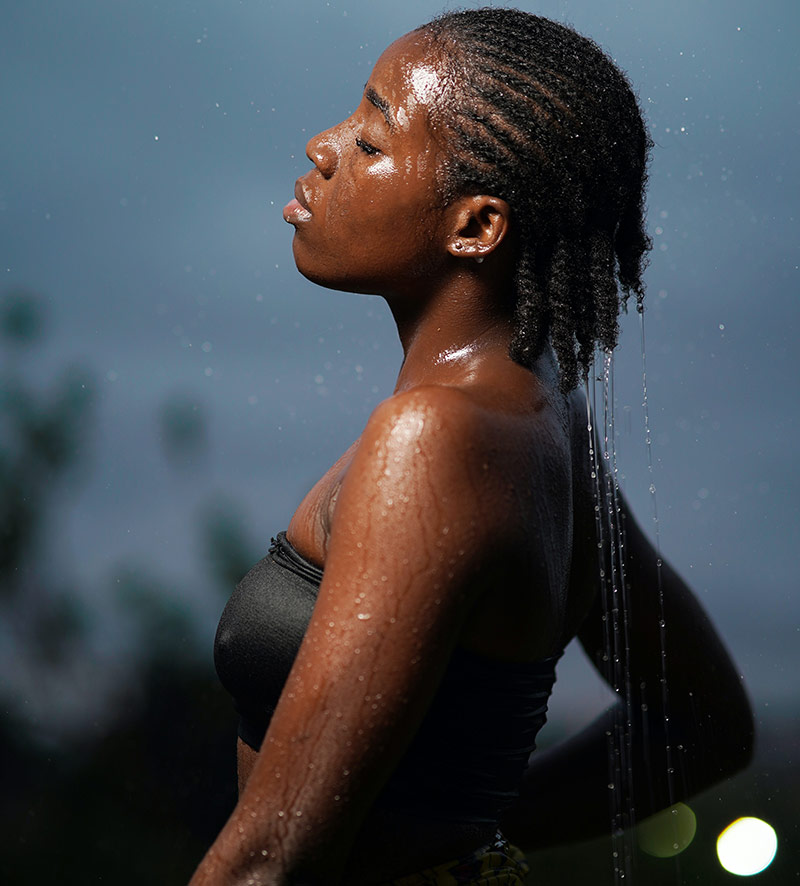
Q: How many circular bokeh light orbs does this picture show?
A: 2